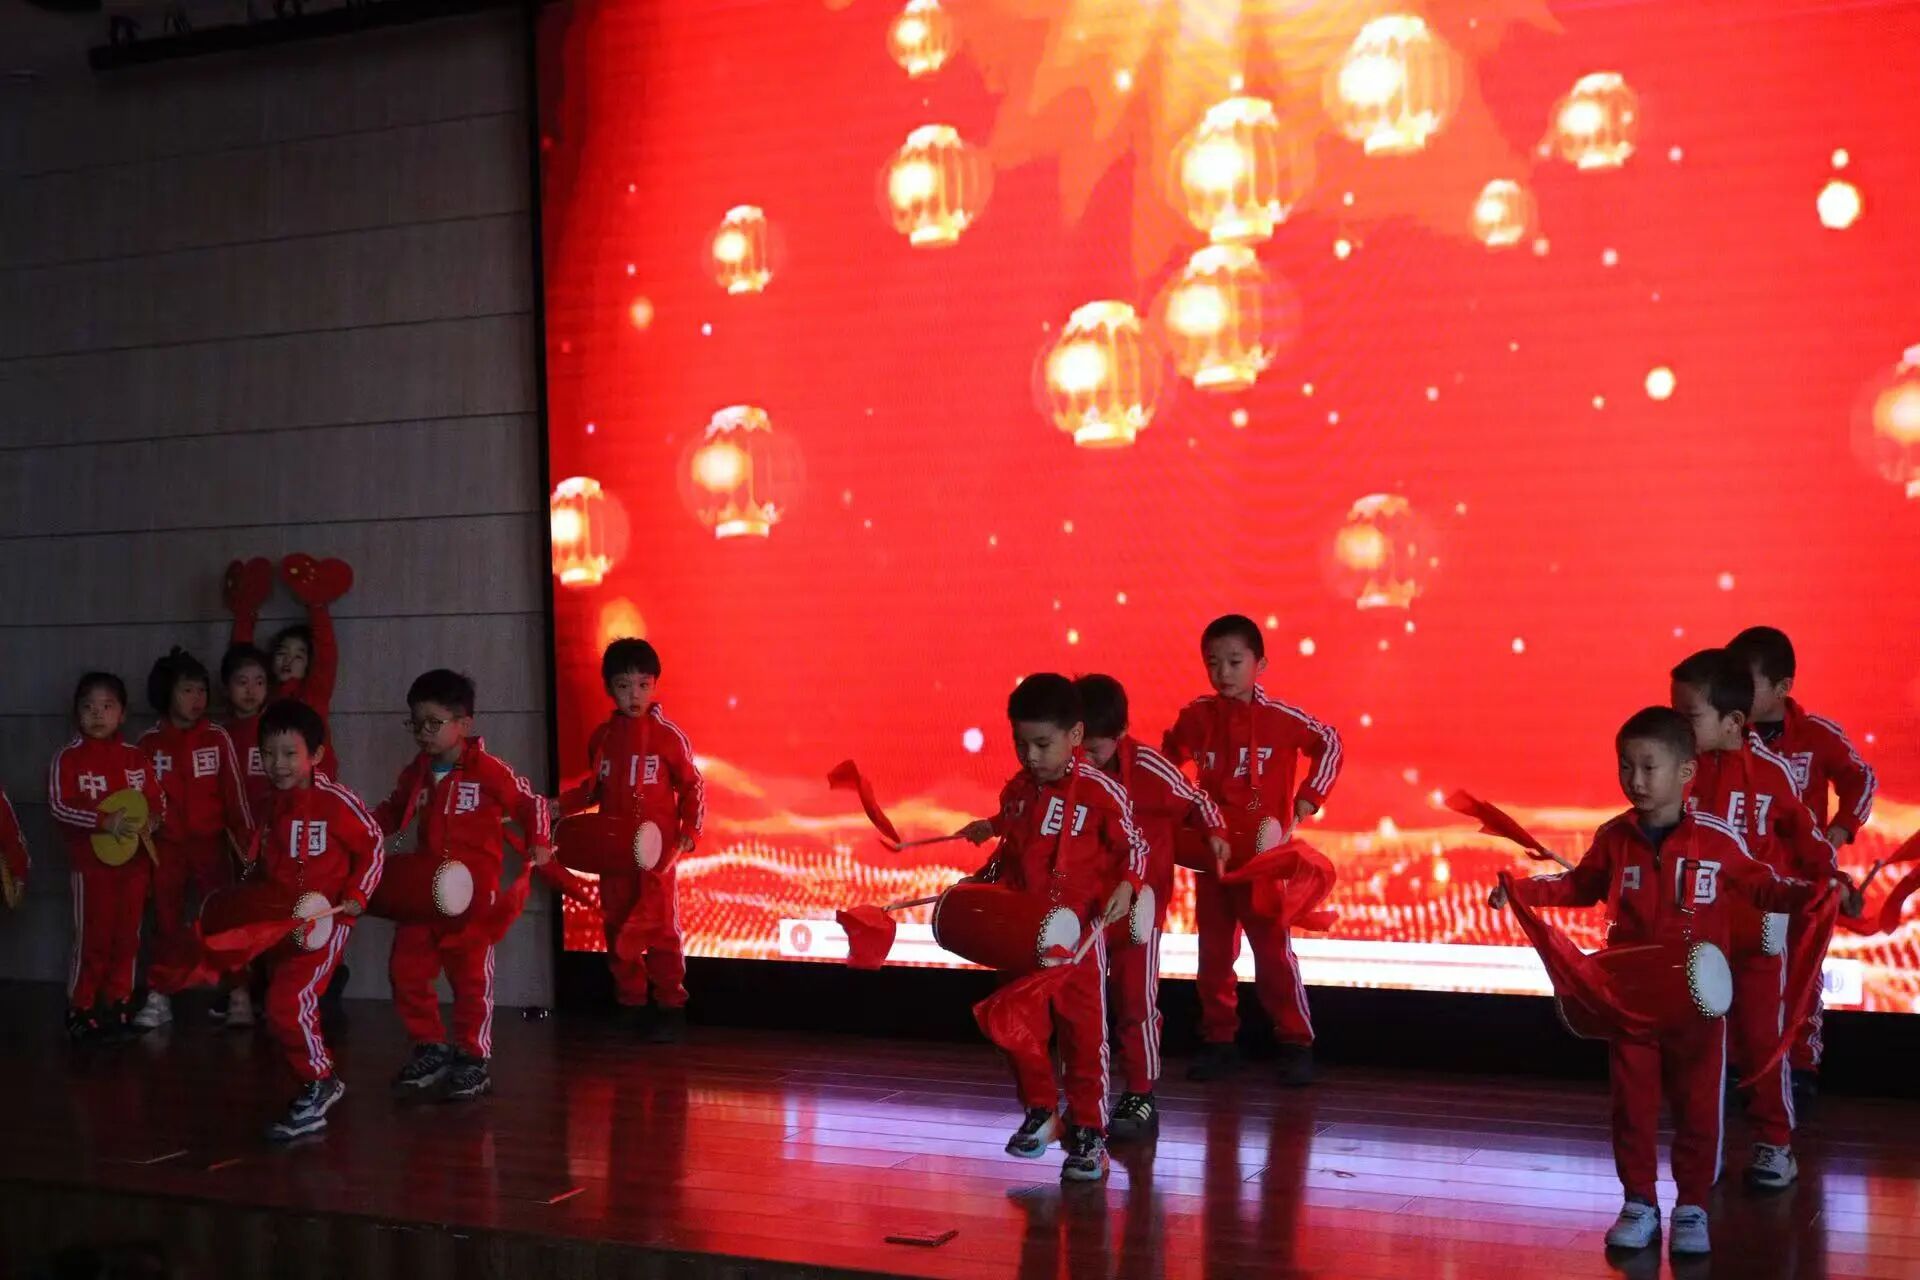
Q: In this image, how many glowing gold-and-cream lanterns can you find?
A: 13